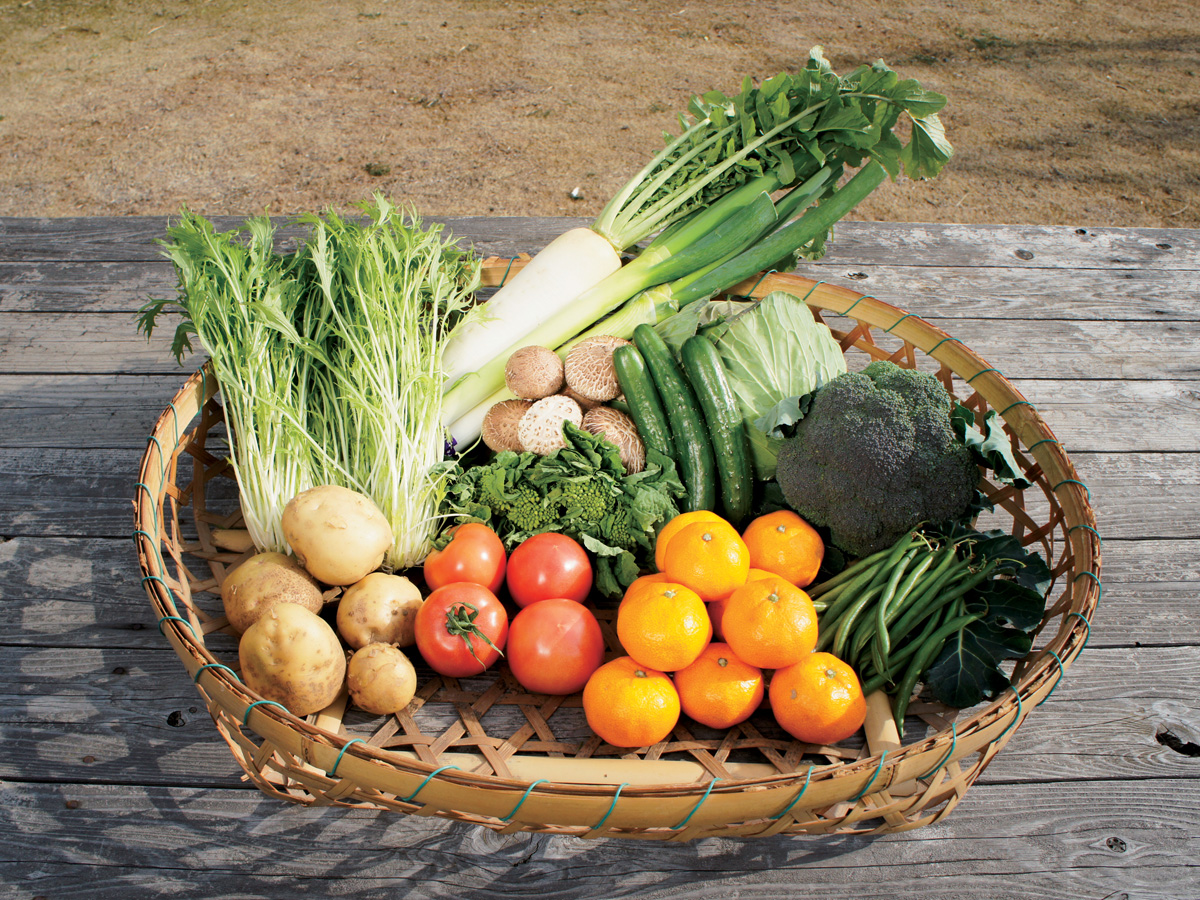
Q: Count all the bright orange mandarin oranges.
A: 10